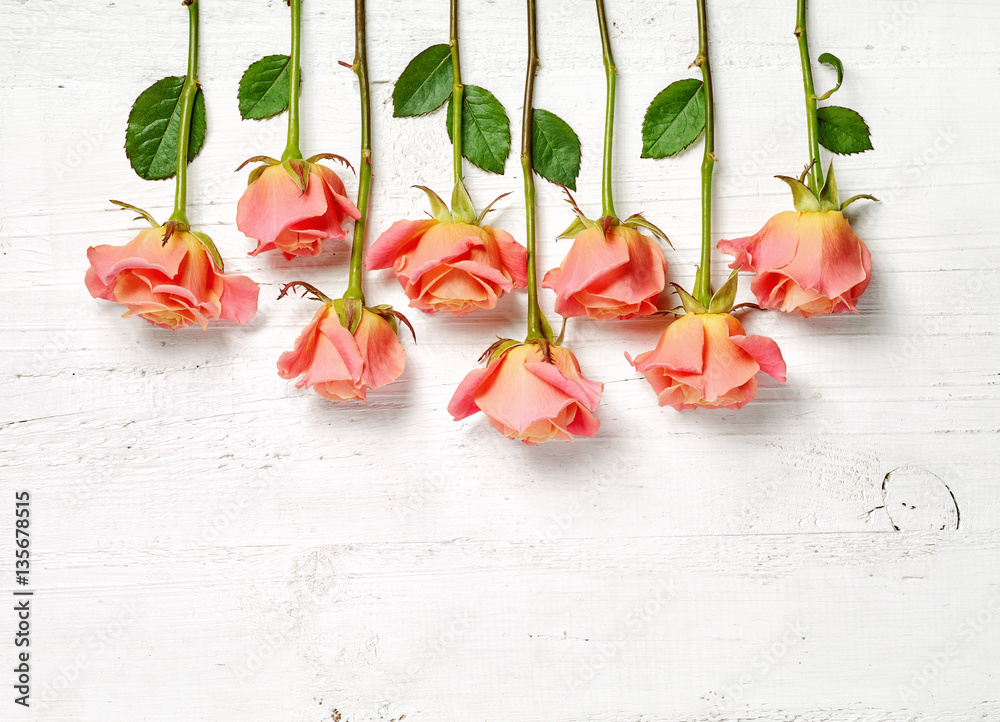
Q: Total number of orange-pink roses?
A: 8